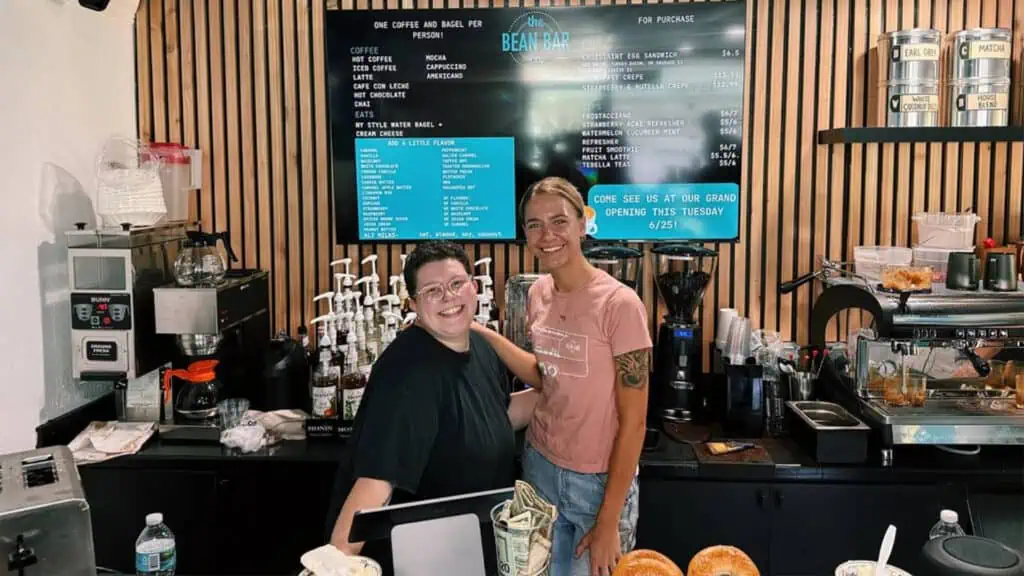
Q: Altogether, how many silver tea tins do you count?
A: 4